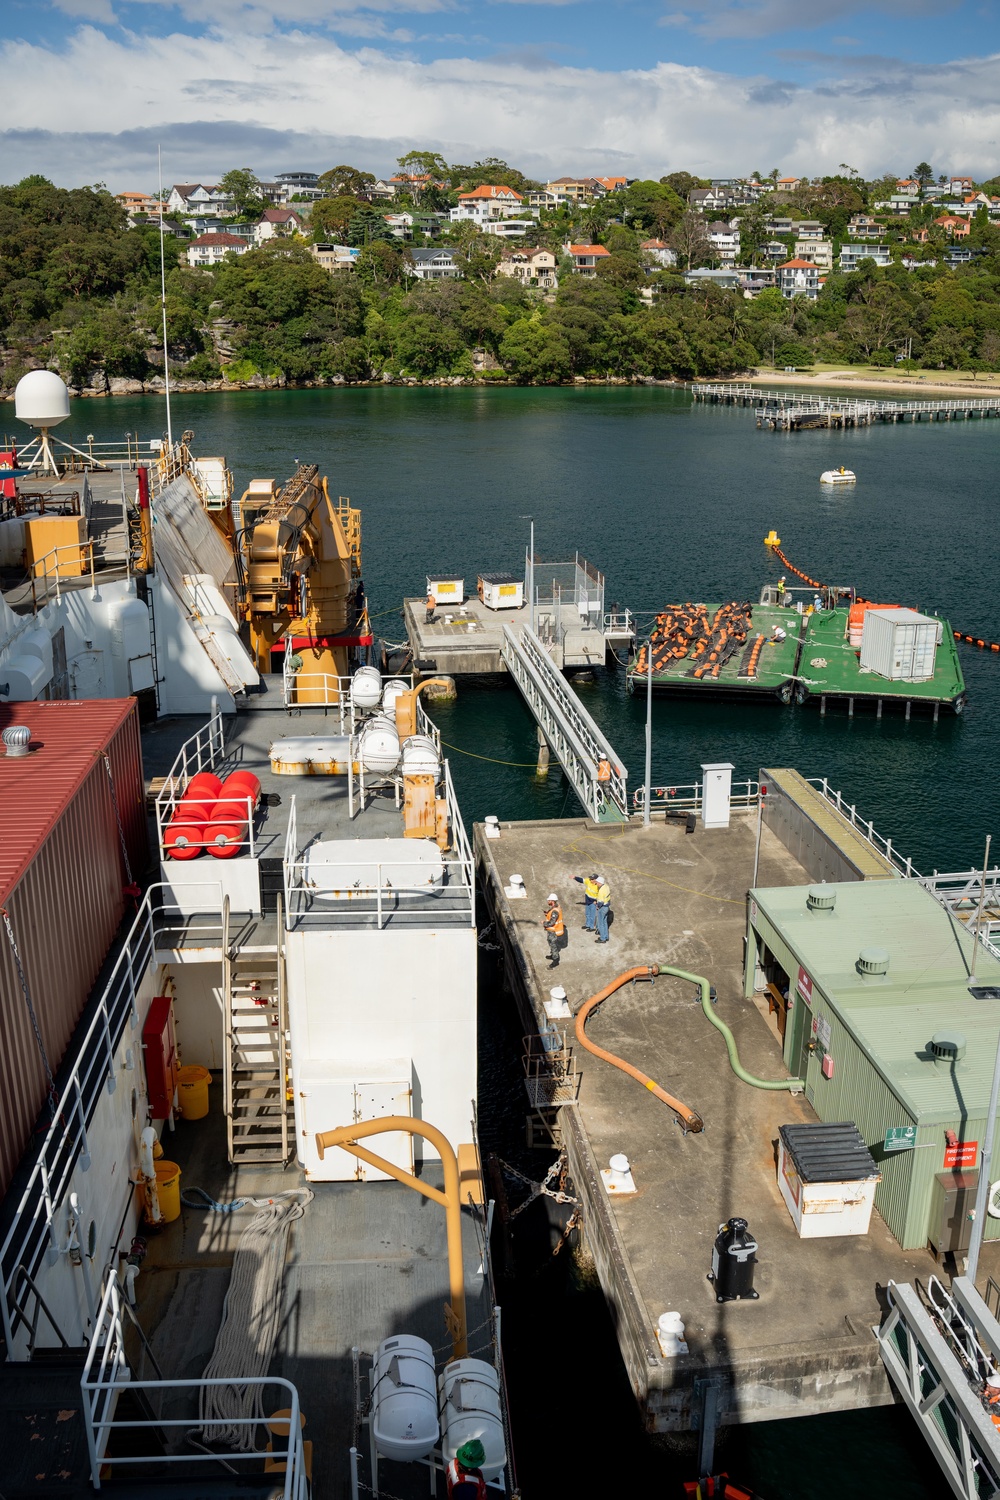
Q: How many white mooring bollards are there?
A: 8